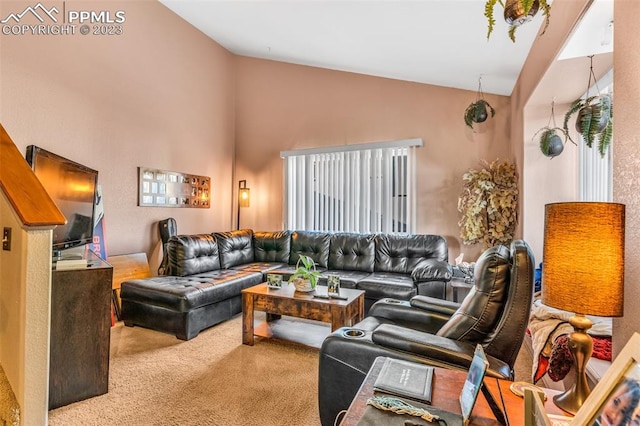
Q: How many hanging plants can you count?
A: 4